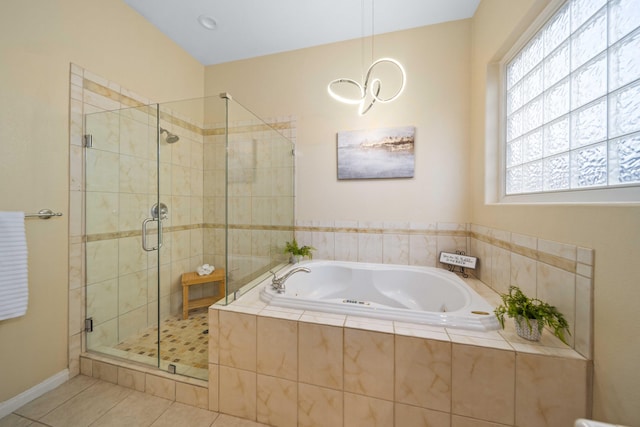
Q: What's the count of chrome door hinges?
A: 2